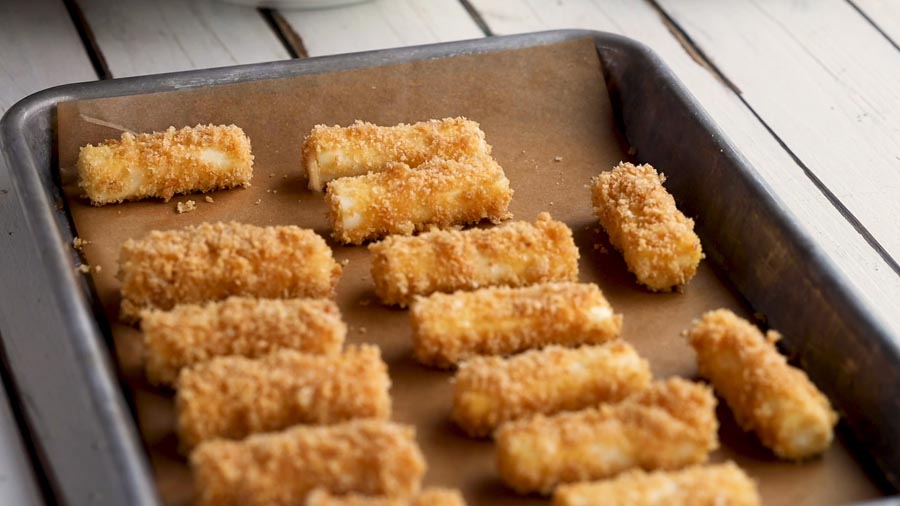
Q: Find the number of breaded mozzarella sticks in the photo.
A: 15